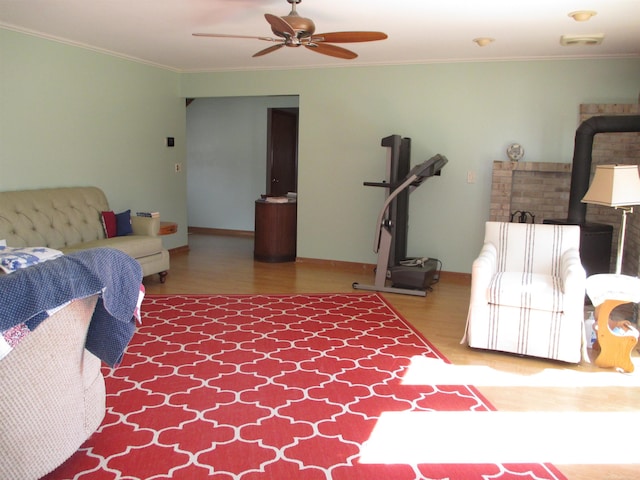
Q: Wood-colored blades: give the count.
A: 5